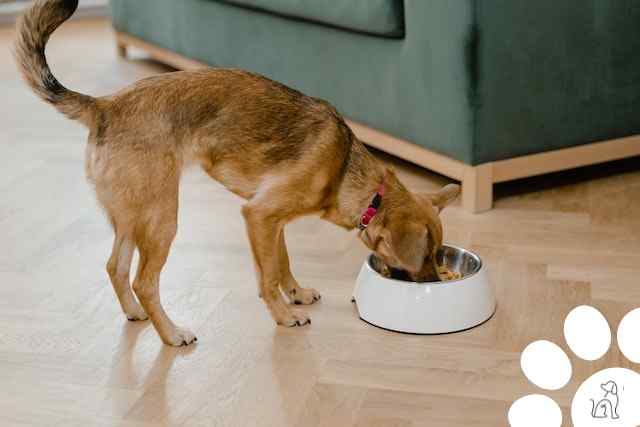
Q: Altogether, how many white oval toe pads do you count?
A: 4